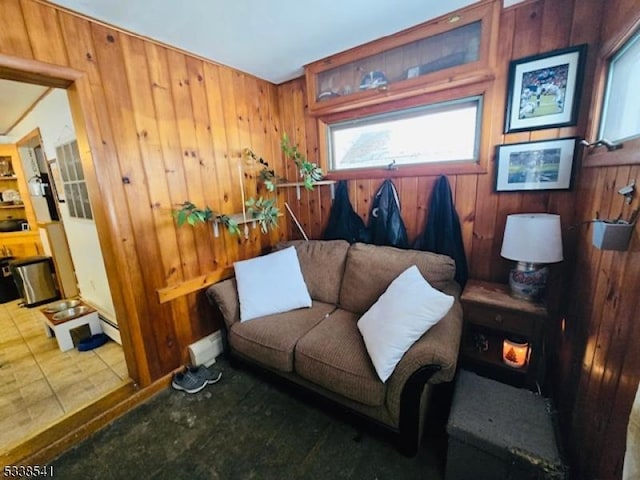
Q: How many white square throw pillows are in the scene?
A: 2